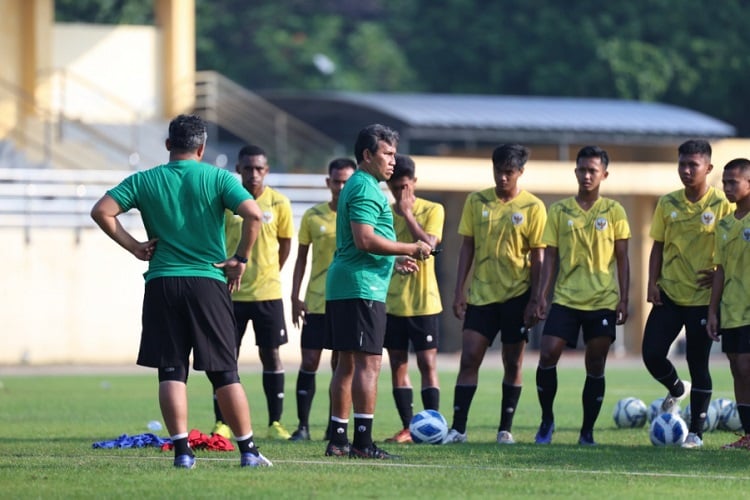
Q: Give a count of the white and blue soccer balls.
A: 6